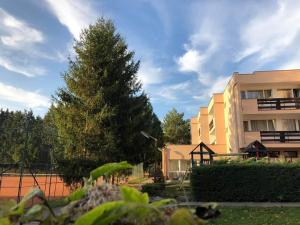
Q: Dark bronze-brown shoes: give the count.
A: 0